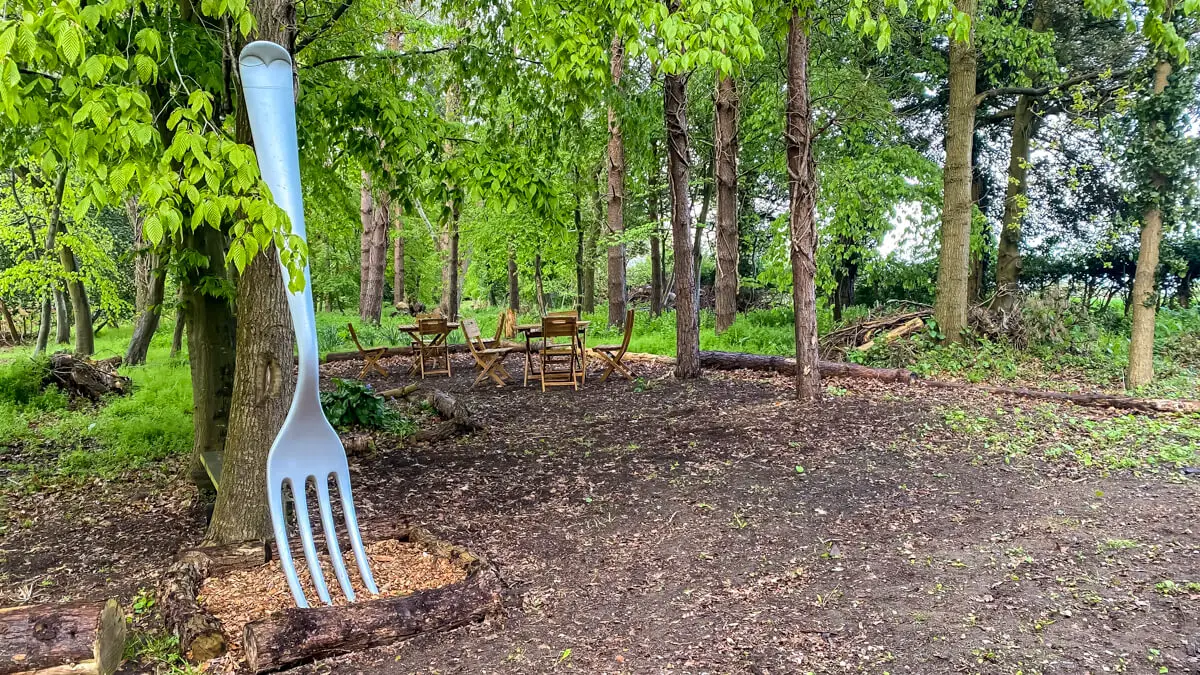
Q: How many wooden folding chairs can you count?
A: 8